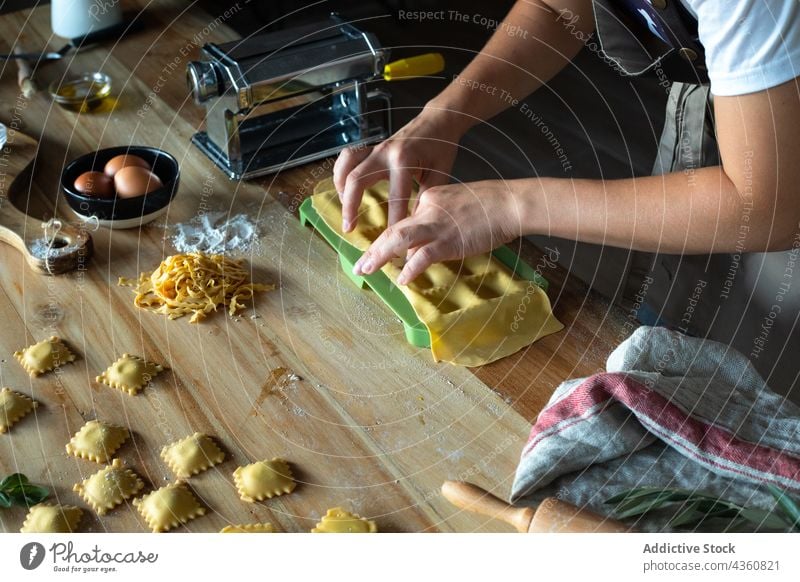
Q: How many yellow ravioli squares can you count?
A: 11